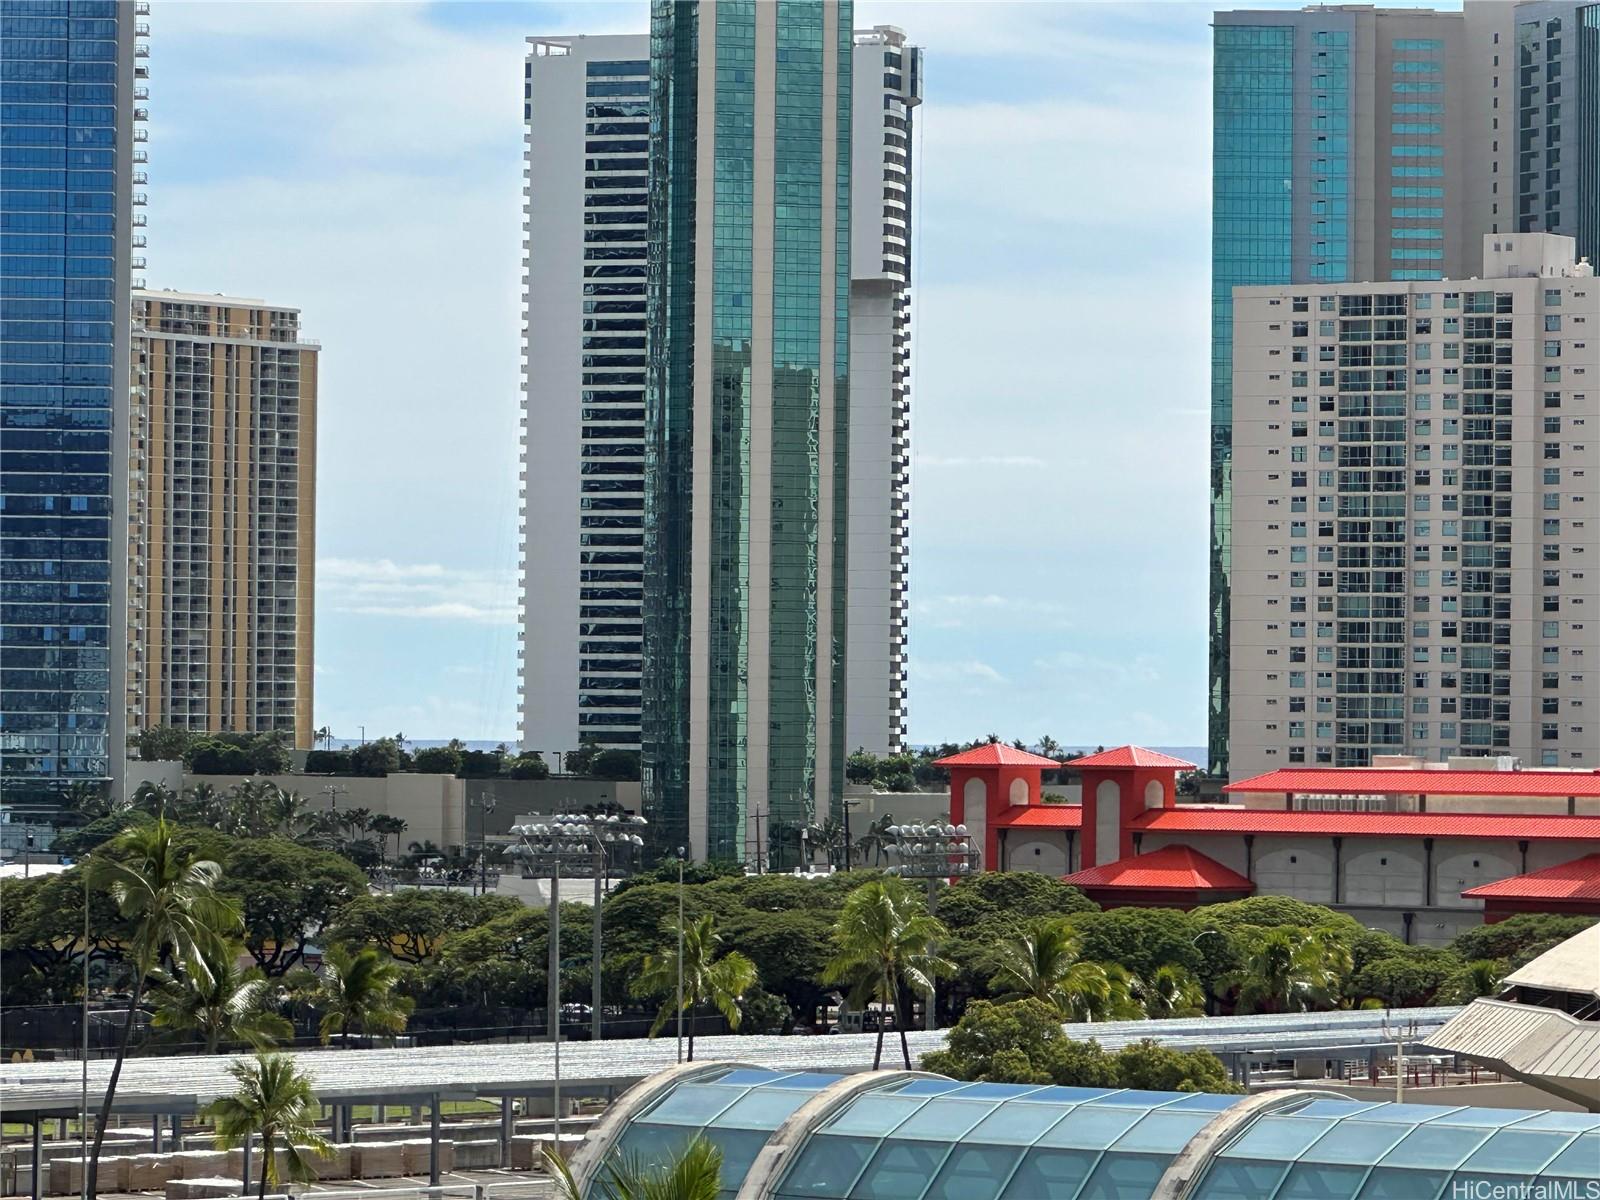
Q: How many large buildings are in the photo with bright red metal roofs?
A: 1